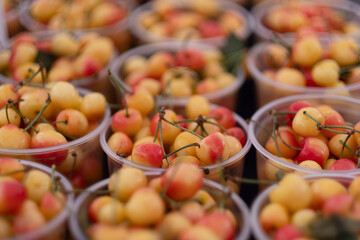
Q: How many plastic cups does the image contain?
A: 12